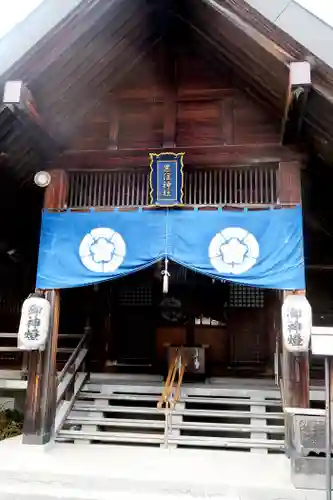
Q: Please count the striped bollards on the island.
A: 0